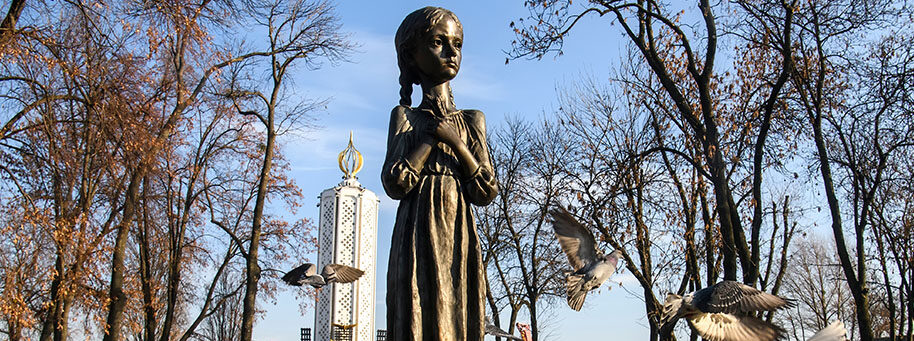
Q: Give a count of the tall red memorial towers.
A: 0